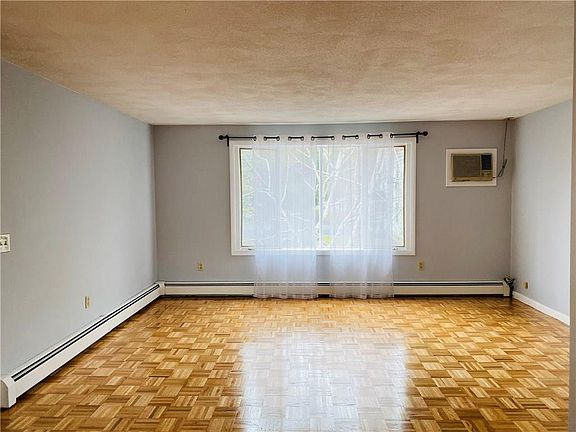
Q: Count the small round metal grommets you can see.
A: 12